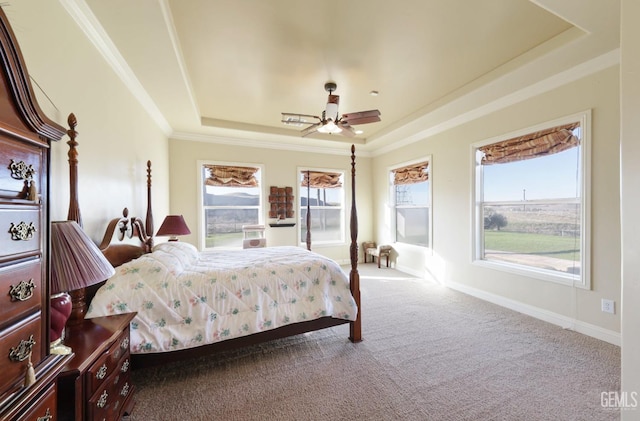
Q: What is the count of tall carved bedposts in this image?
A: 4